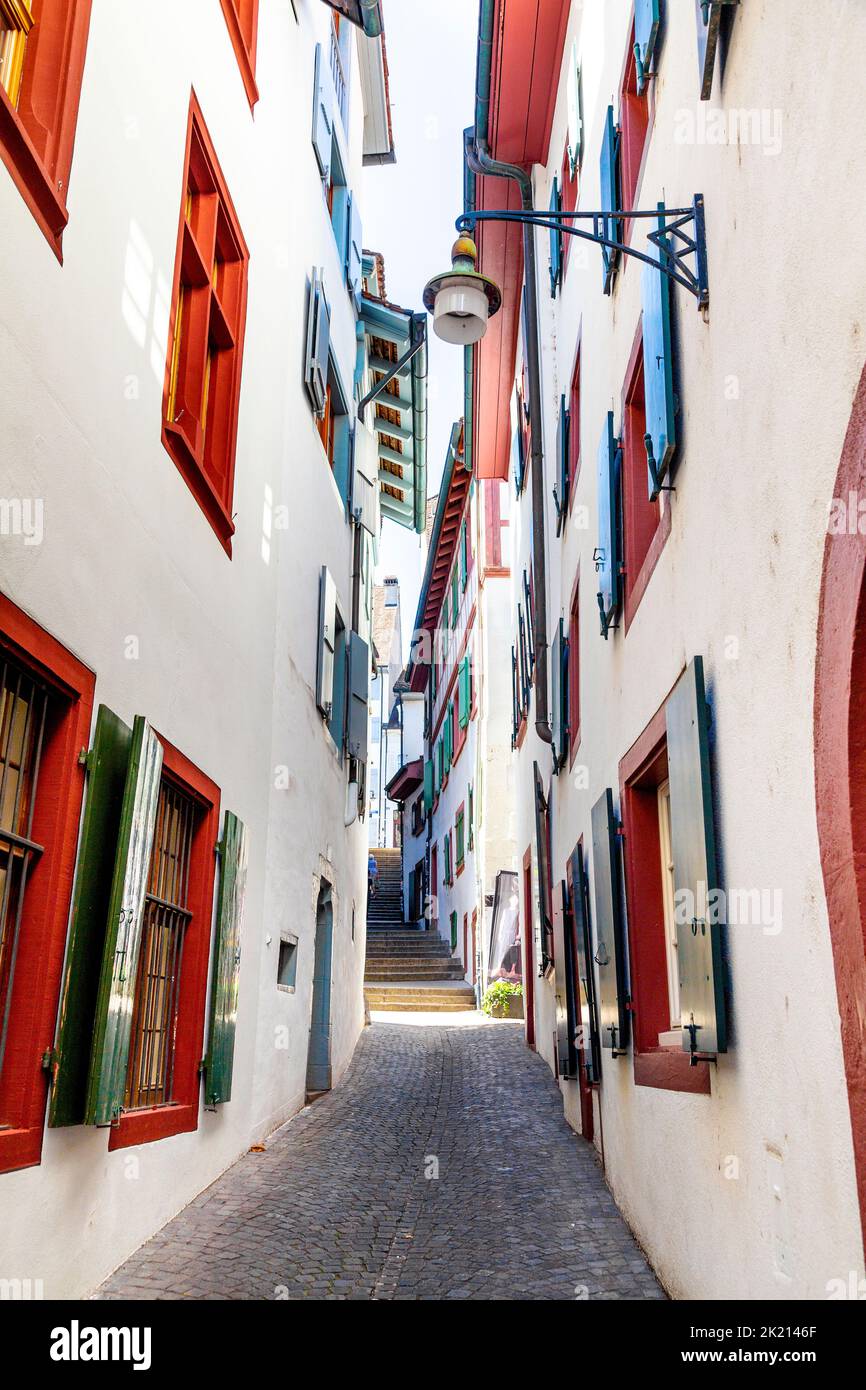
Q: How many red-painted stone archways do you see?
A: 1